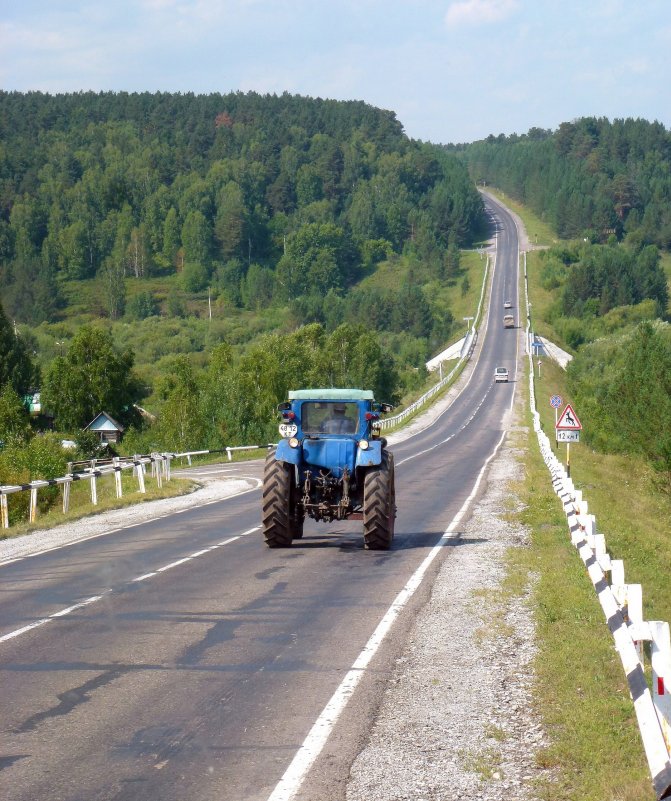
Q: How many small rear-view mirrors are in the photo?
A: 2